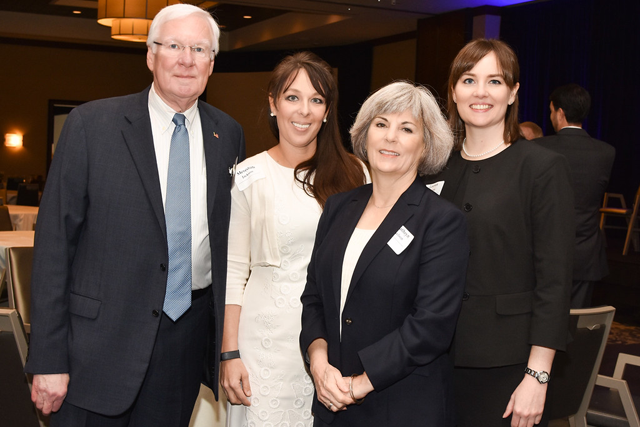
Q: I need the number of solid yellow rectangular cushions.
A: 0